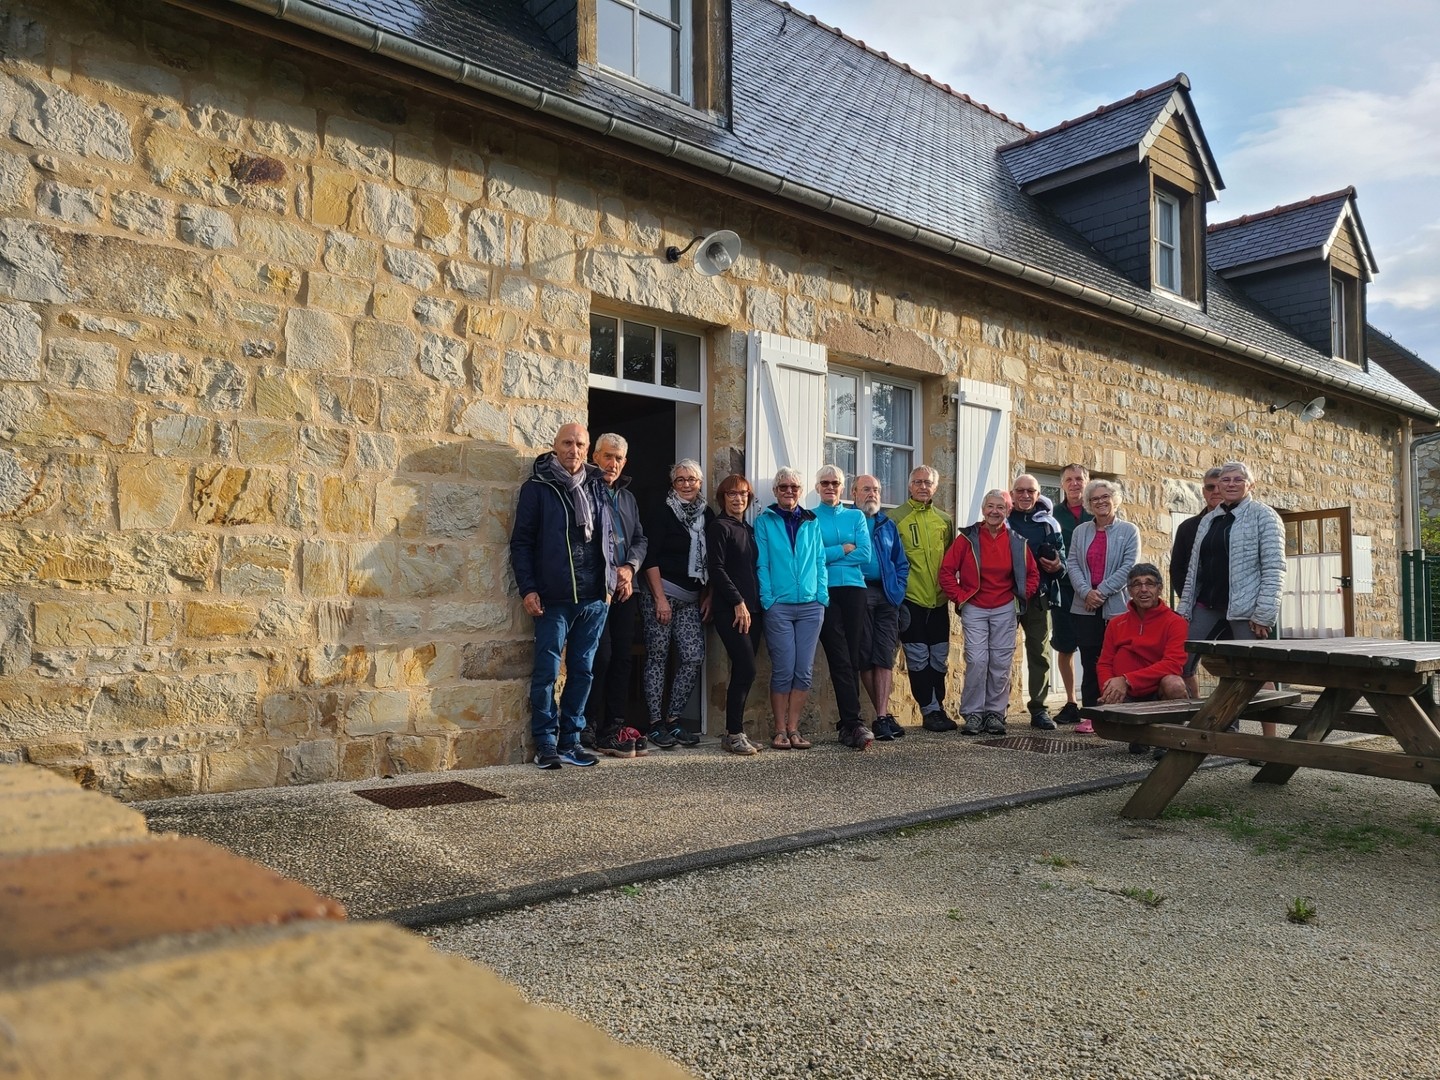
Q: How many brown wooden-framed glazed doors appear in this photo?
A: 1